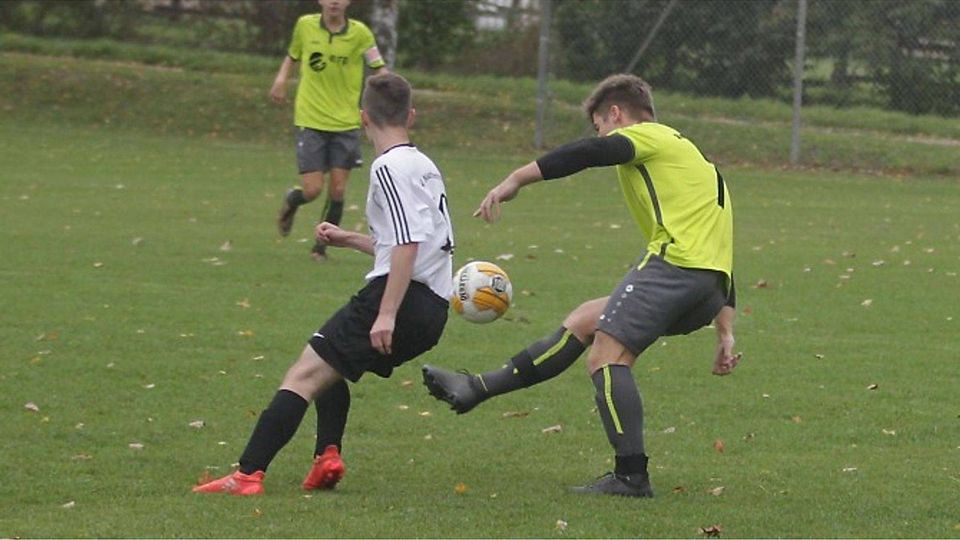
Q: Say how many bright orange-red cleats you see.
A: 2